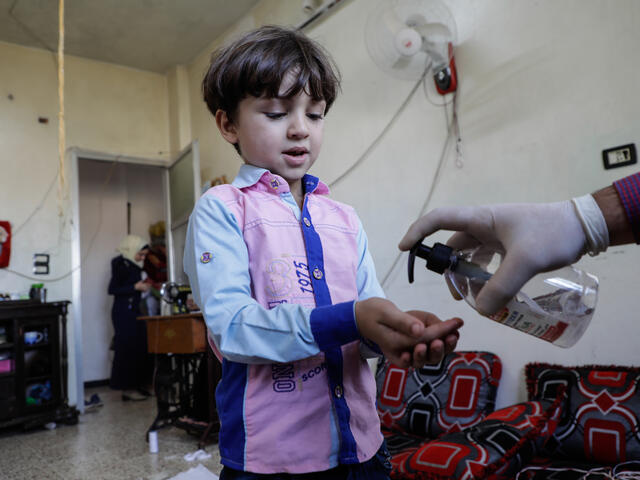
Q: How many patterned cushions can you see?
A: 3